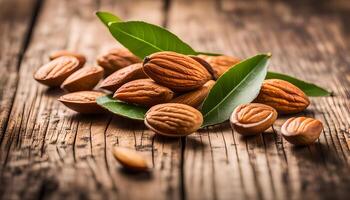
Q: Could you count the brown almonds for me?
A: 15